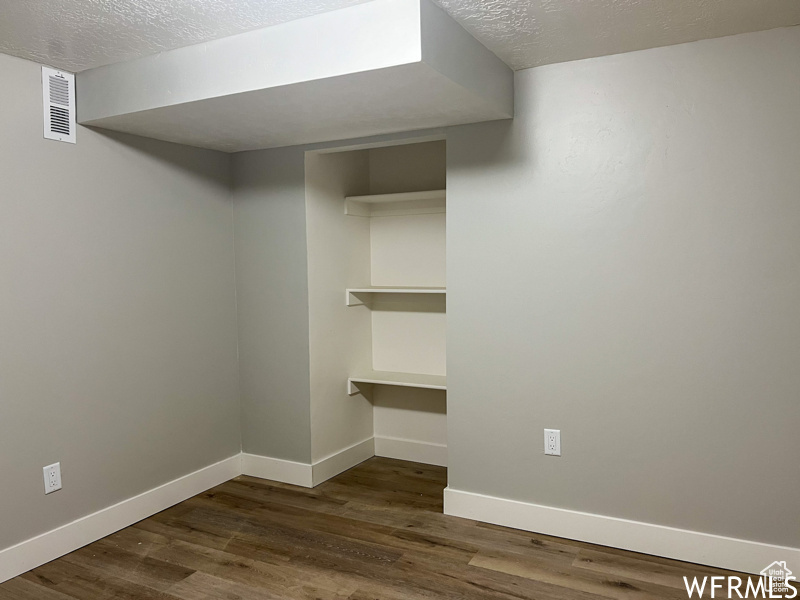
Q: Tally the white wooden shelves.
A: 3